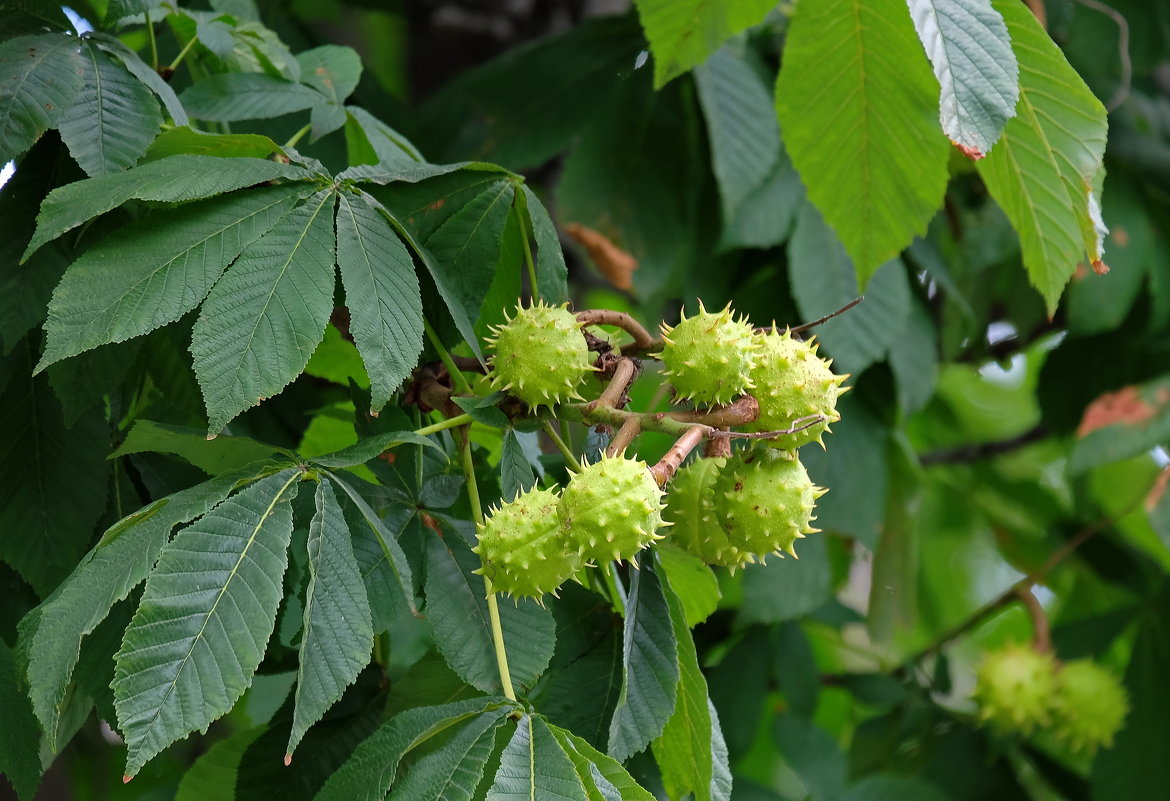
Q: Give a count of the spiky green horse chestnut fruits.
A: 9